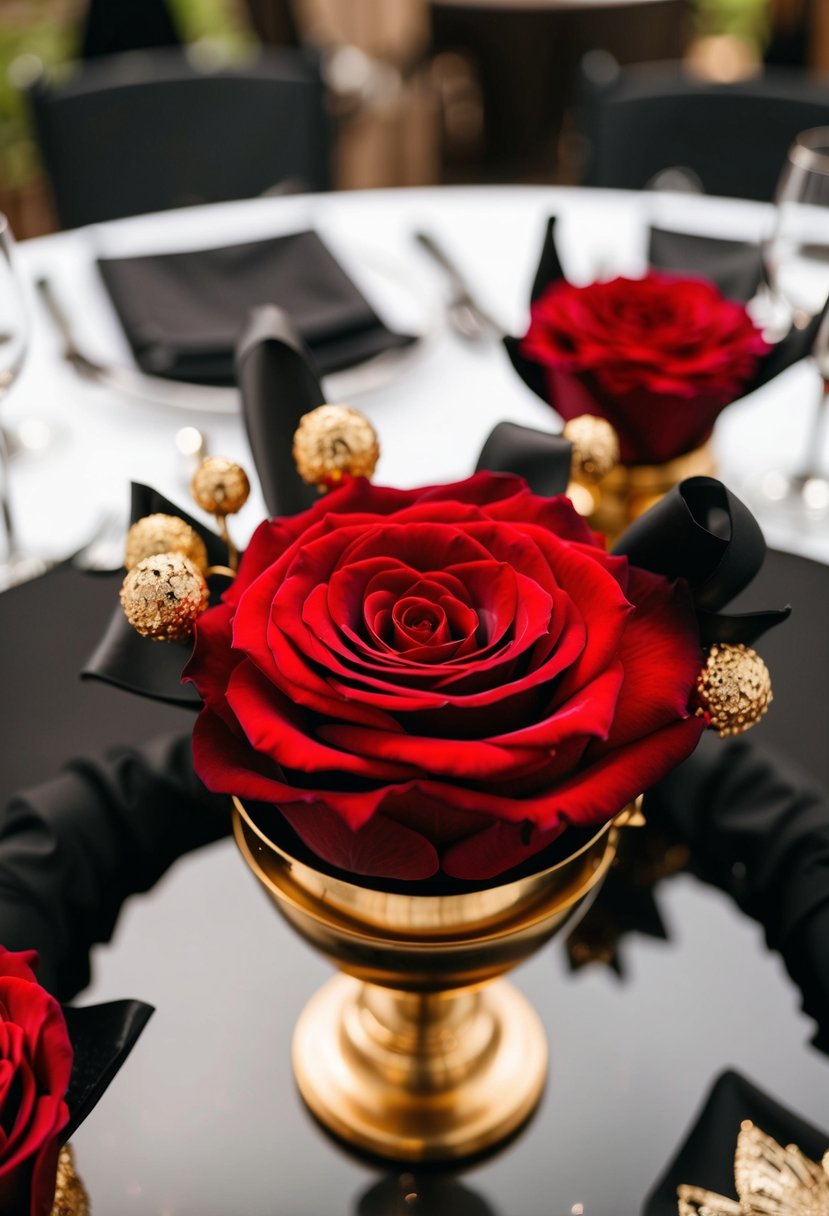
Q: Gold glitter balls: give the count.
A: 6